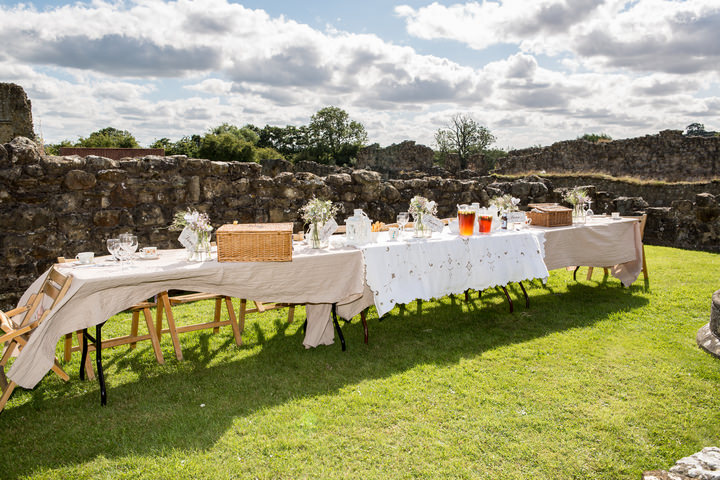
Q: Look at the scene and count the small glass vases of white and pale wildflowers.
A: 5